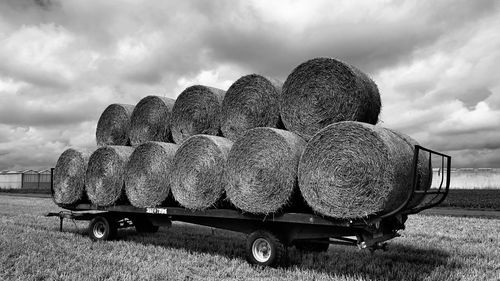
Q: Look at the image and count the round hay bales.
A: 11